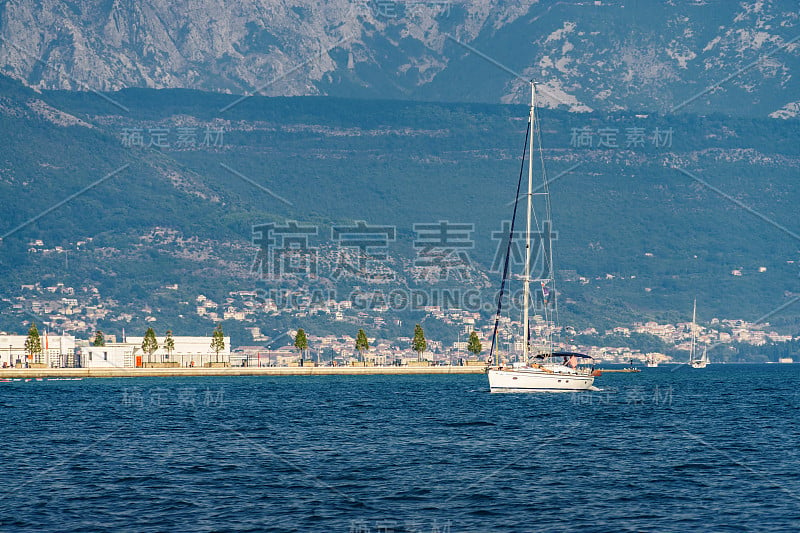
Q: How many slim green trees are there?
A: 9